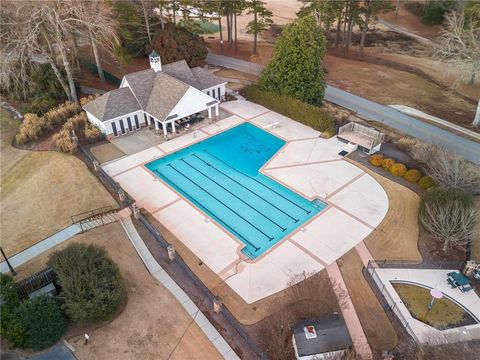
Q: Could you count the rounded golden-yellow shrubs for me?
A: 5